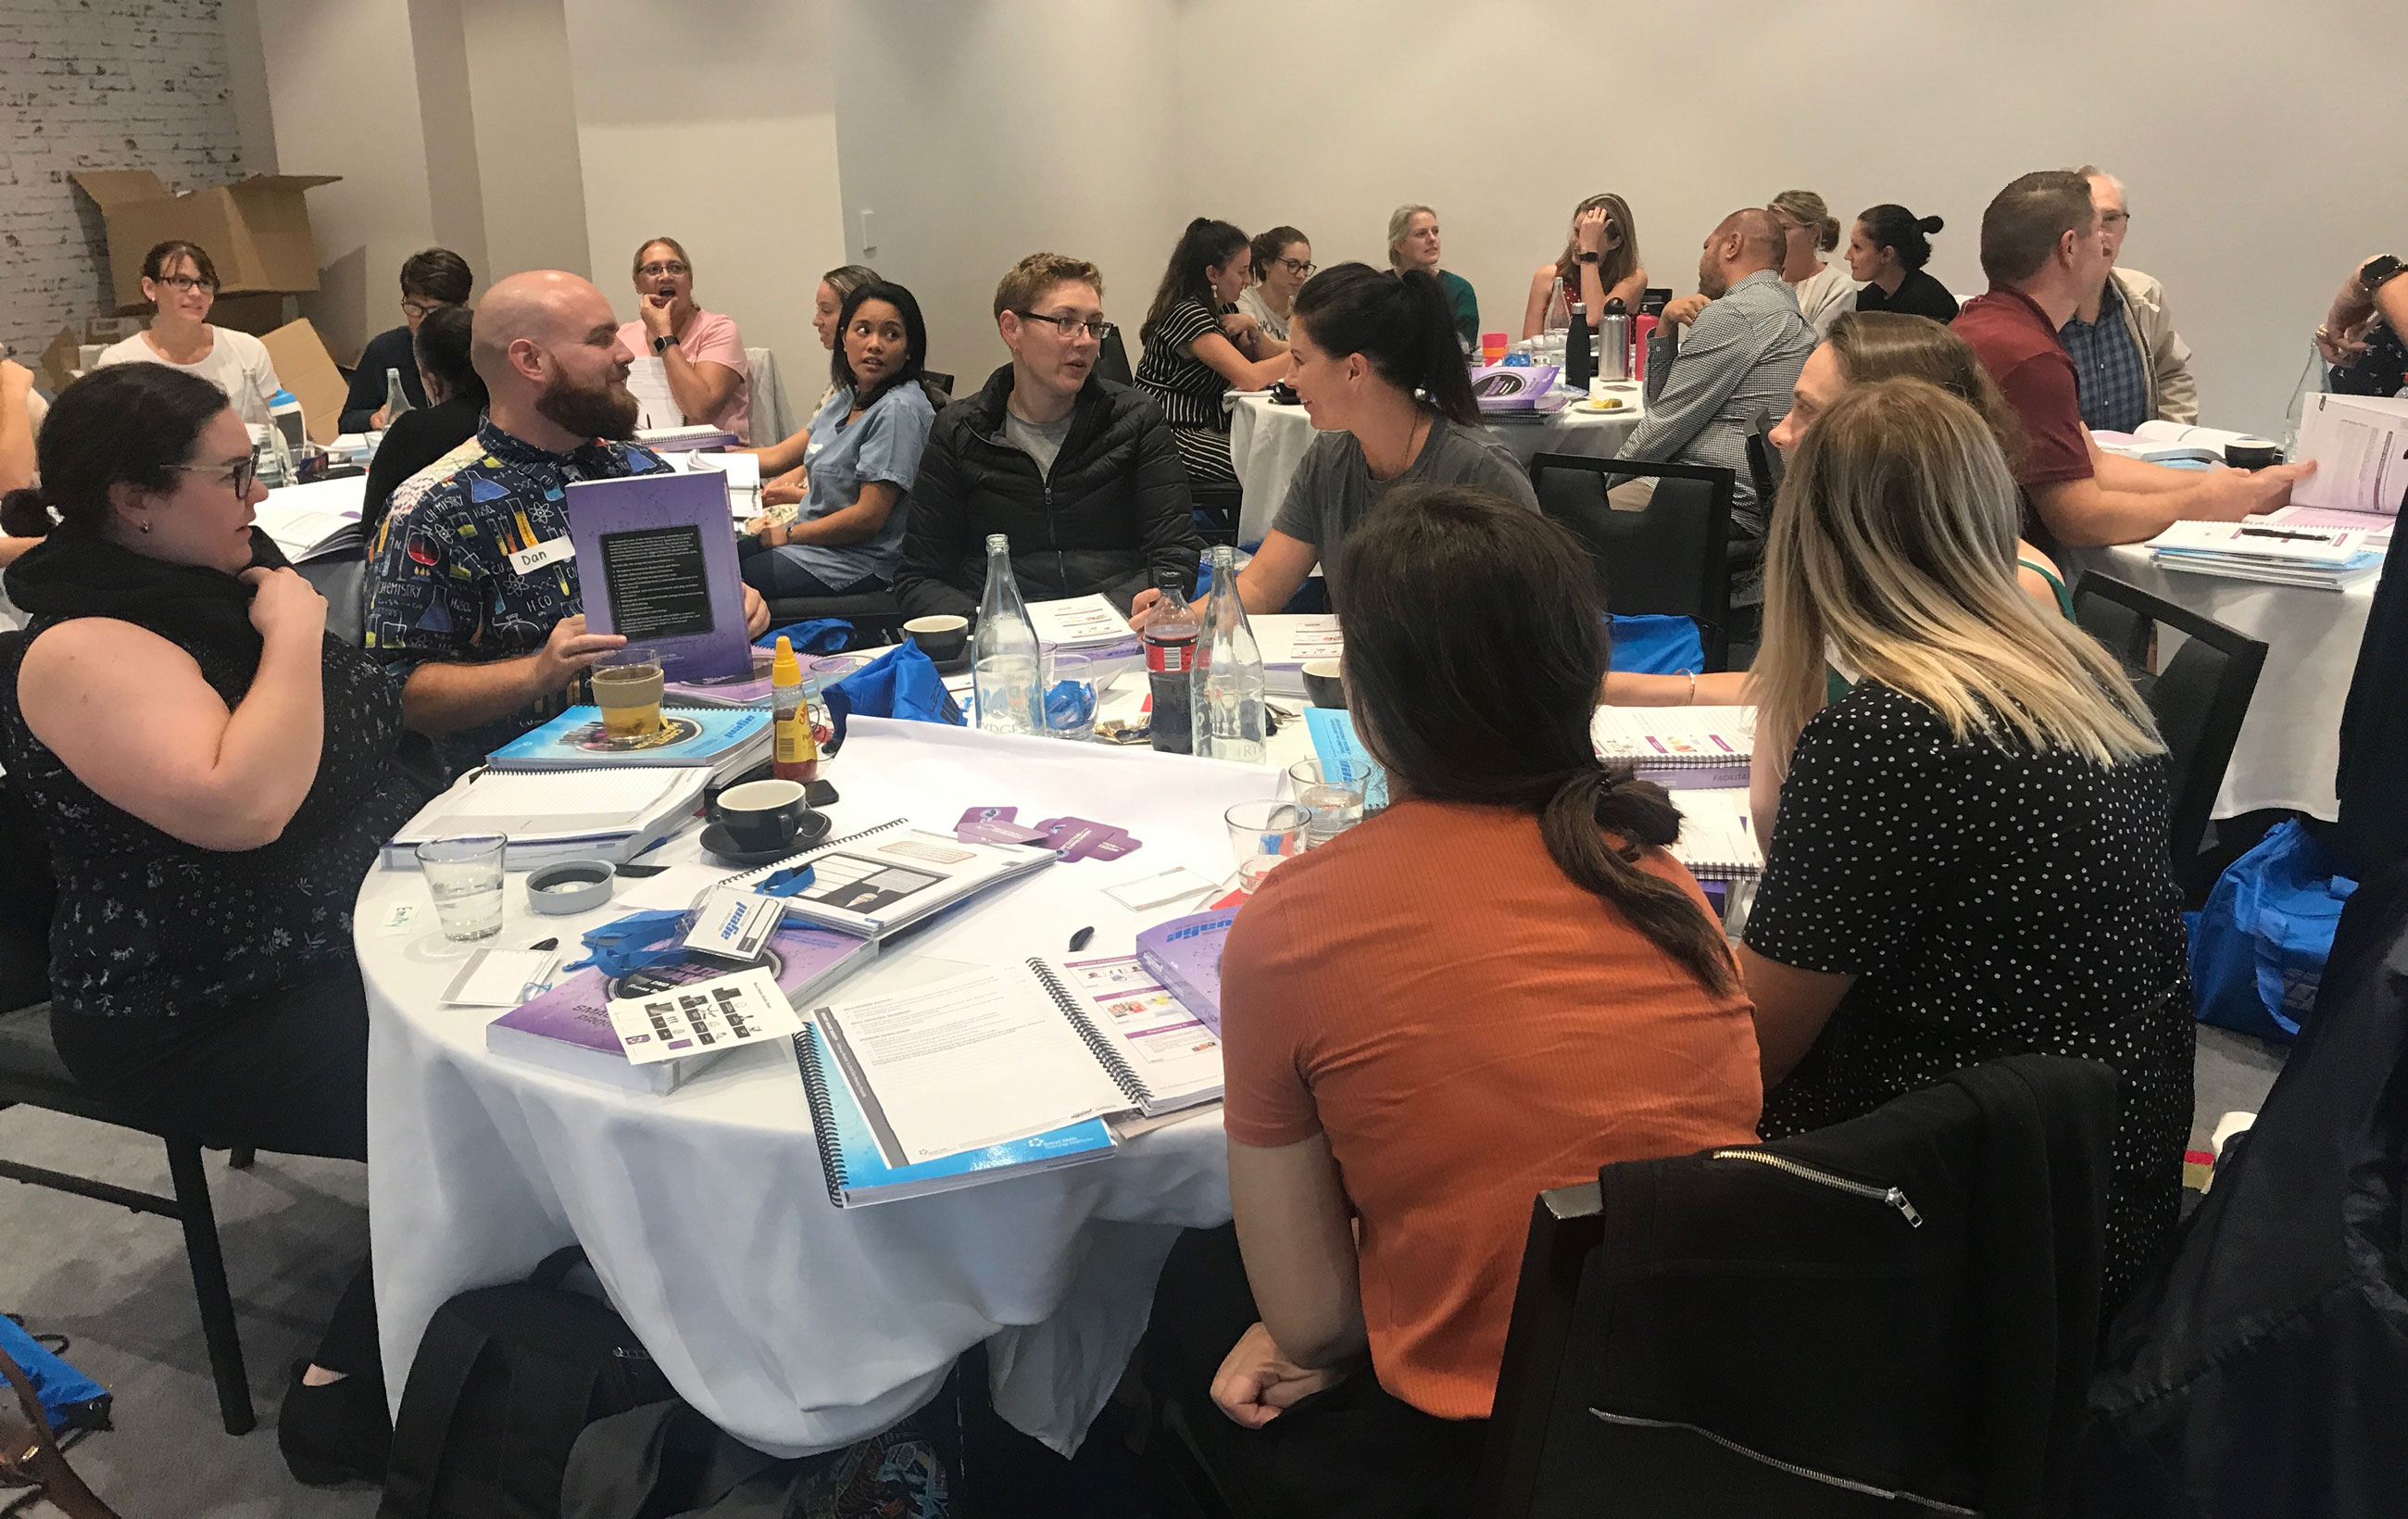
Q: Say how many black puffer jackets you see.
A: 1